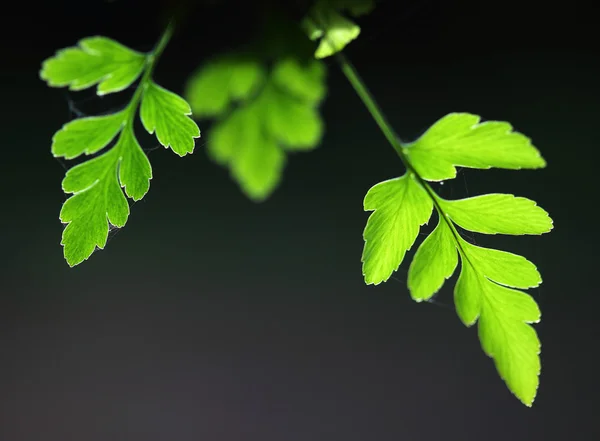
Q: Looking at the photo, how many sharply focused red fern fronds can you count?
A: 0